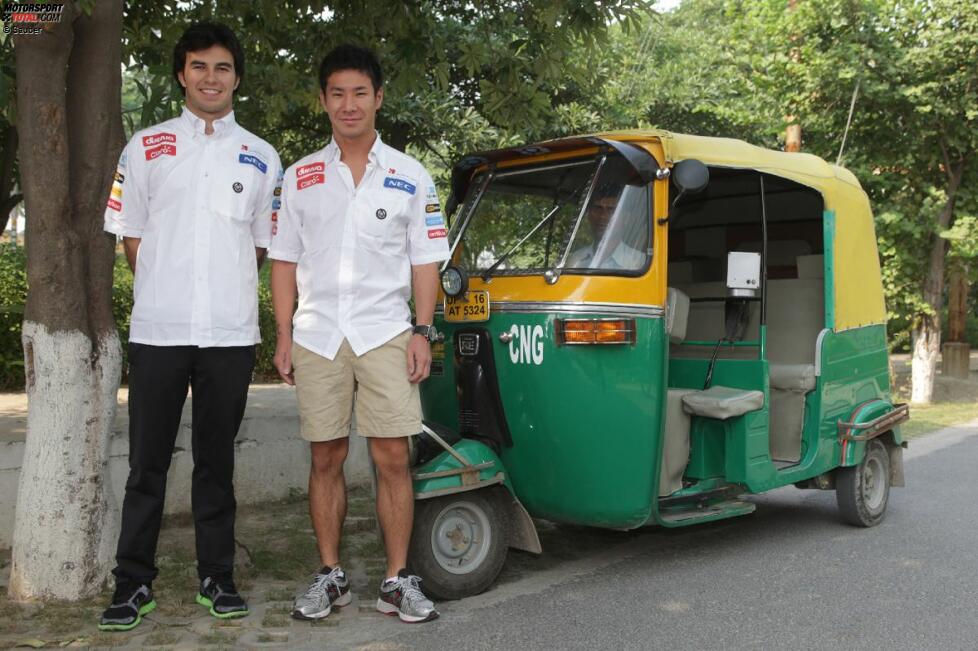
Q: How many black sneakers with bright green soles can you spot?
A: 2